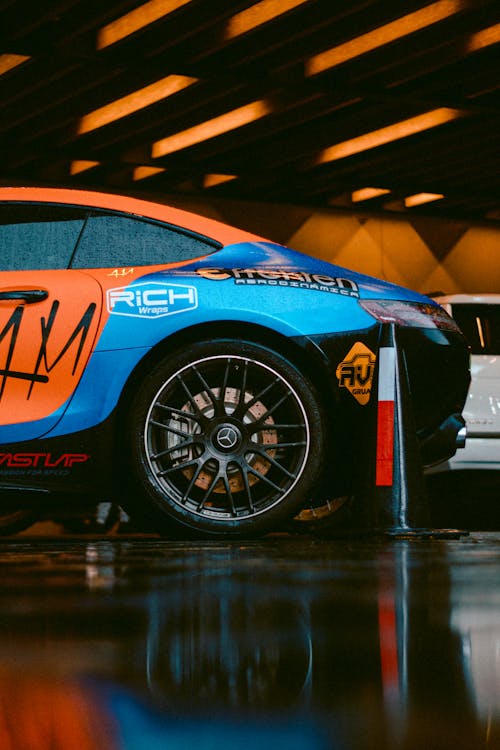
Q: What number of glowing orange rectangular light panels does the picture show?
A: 13